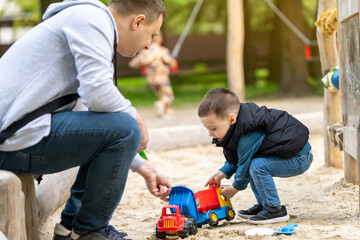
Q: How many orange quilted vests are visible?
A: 0